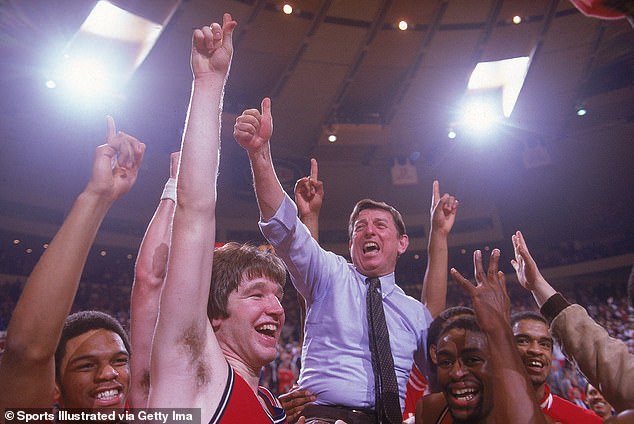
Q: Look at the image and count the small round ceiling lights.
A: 7